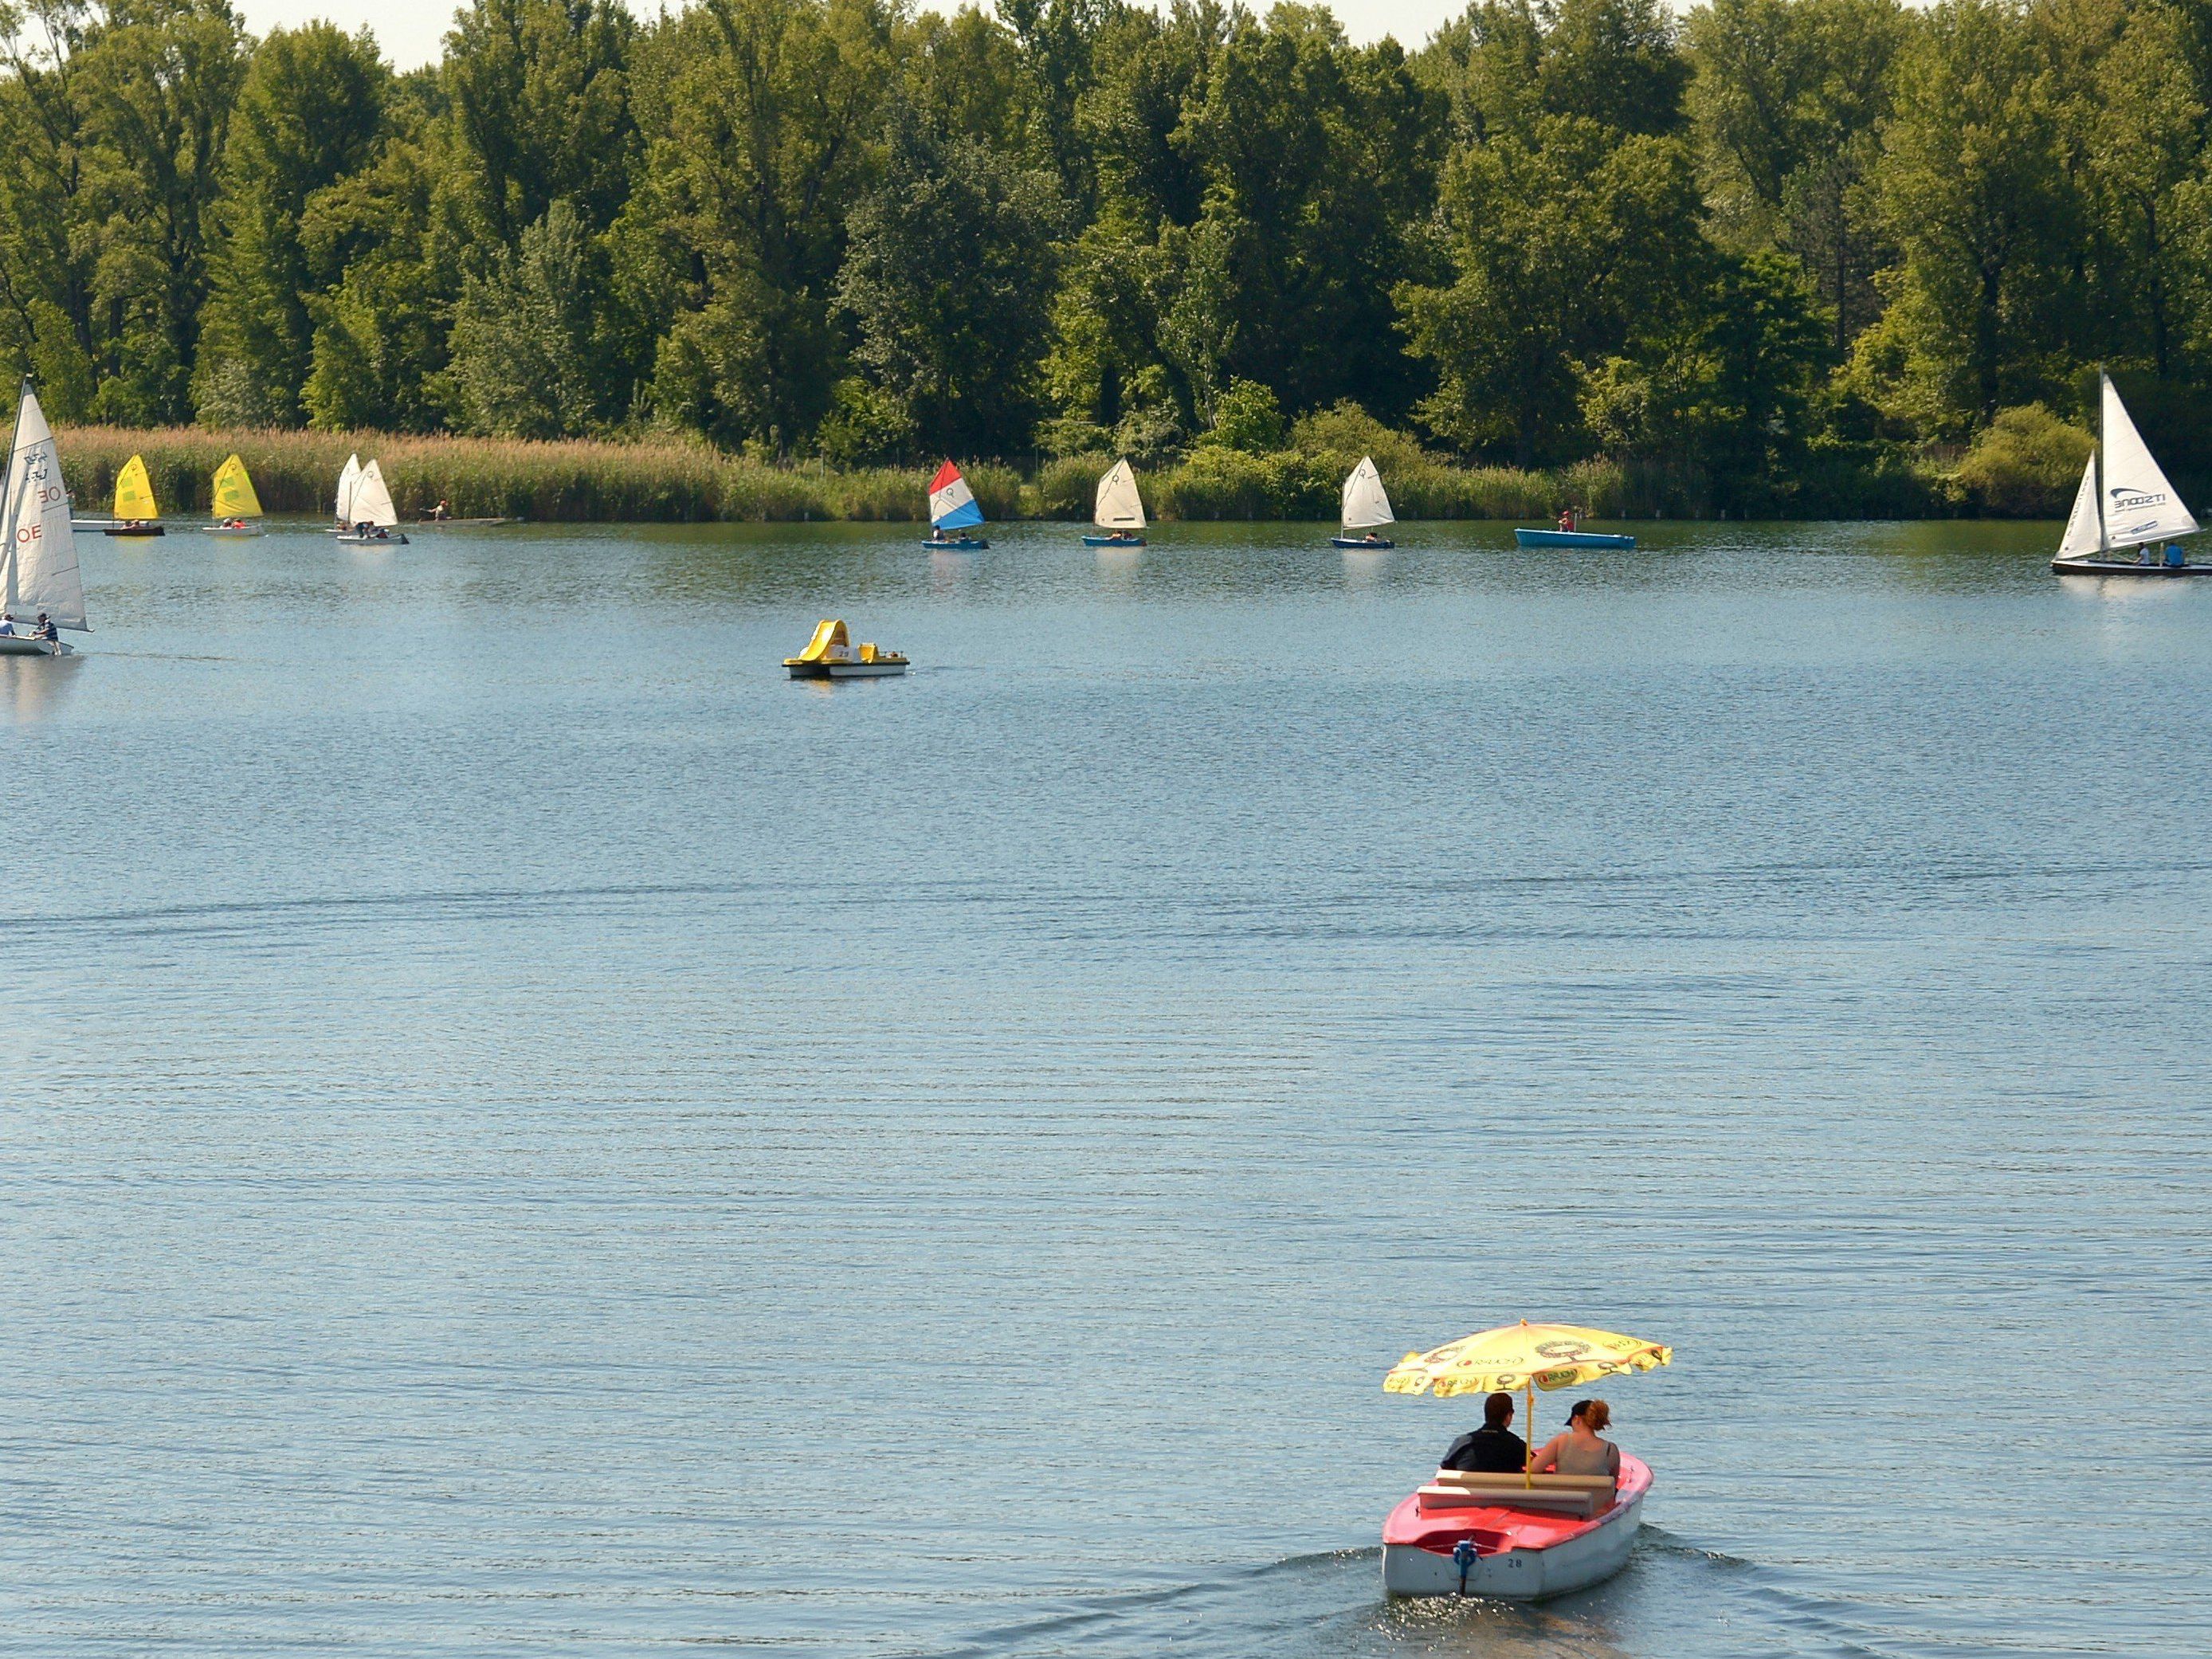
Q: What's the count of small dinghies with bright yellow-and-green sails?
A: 2